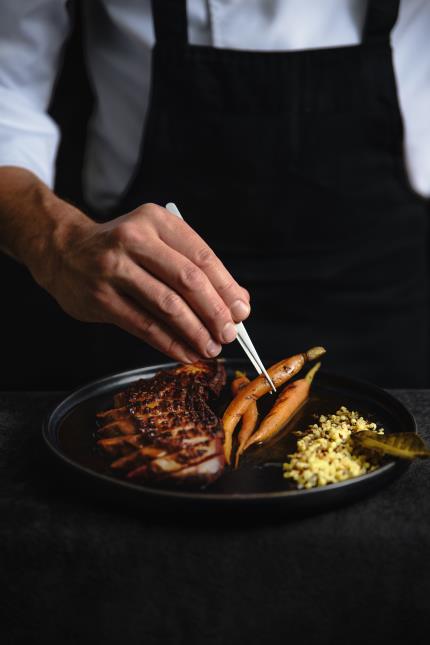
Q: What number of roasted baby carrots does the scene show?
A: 3